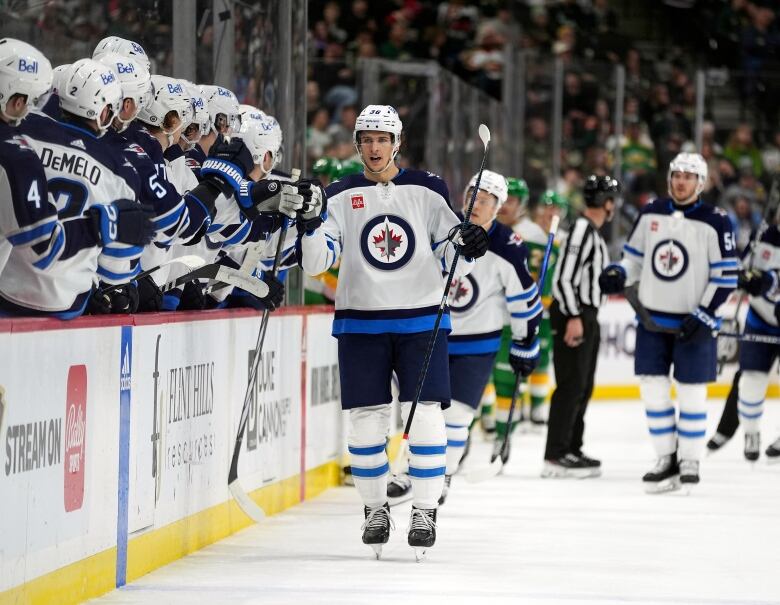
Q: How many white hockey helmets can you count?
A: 13